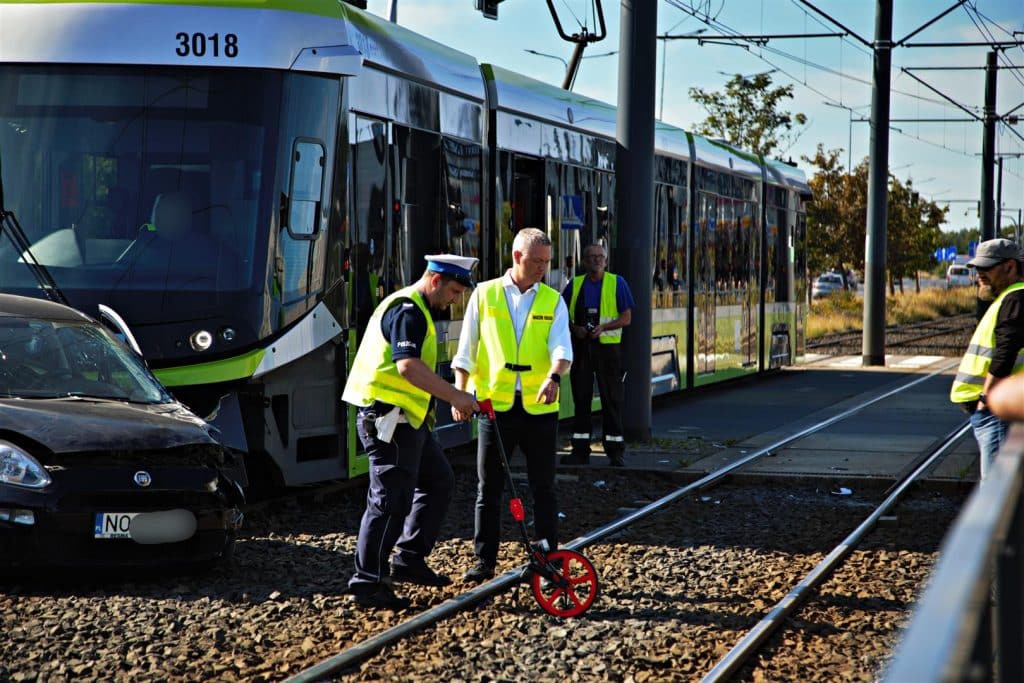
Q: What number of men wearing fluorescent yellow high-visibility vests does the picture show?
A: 4